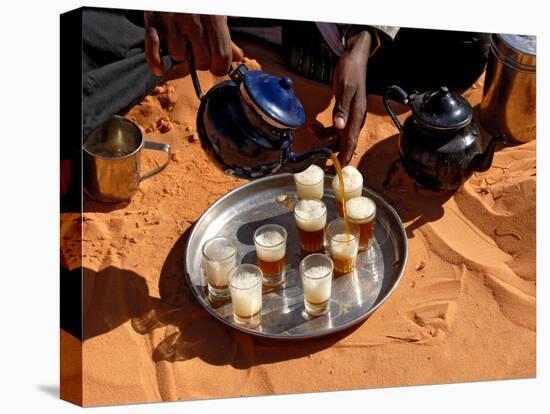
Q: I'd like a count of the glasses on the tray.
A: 9